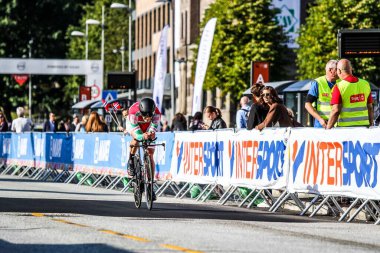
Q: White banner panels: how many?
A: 3